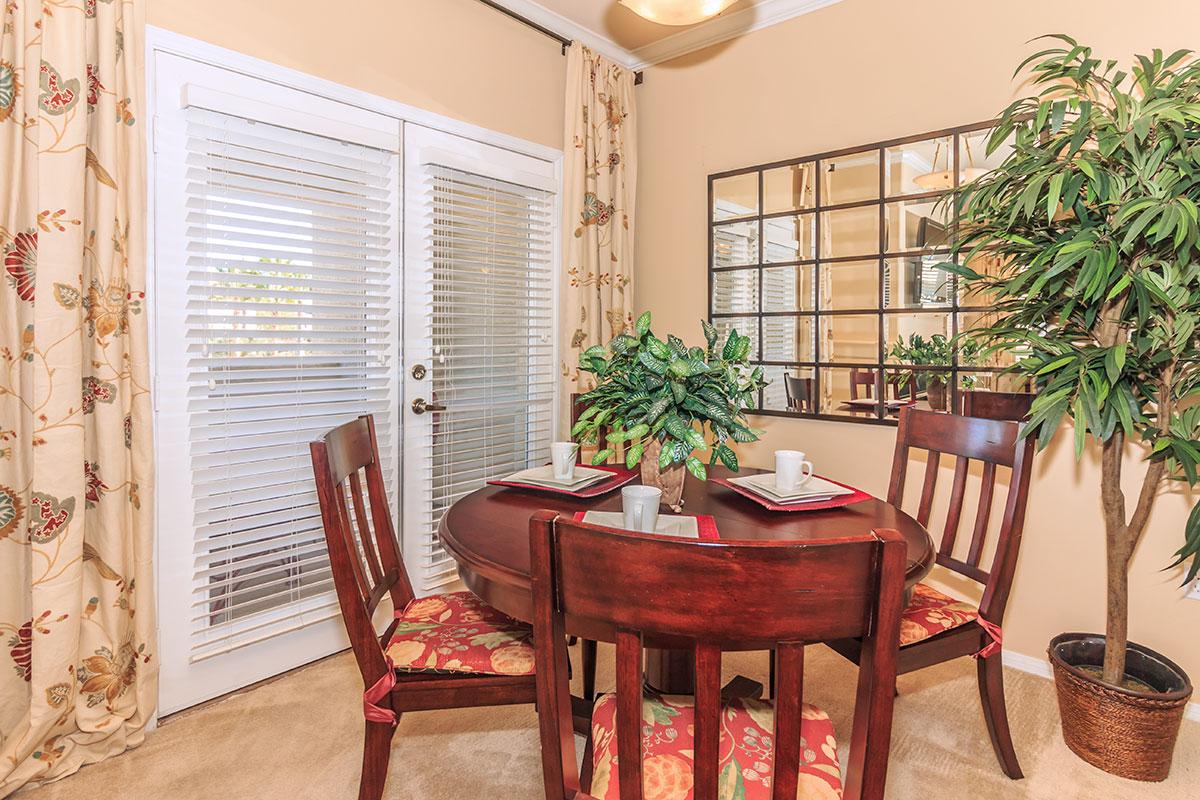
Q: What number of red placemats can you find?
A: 3